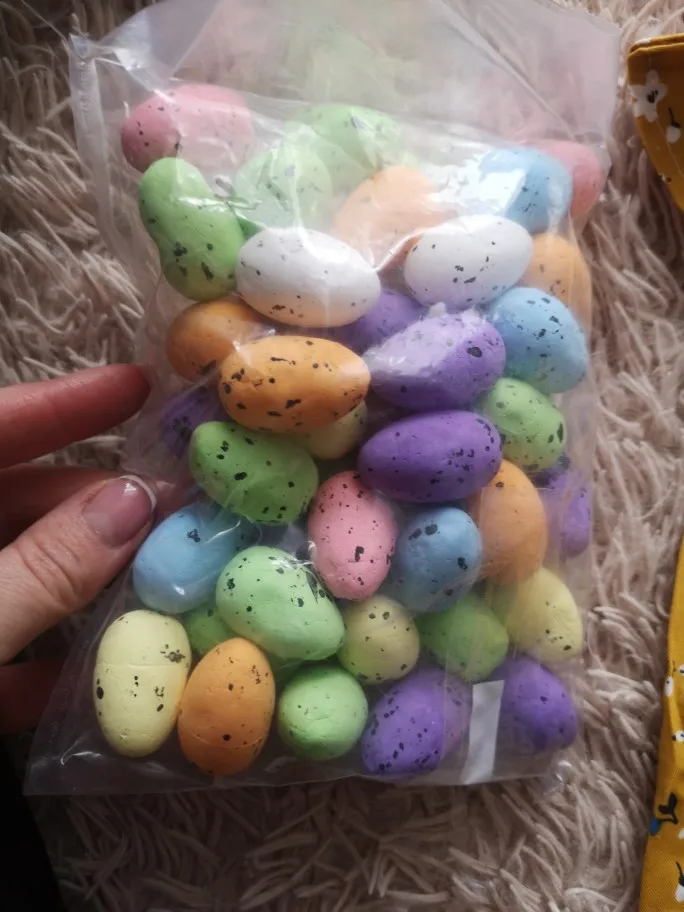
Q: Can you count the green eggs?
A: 9